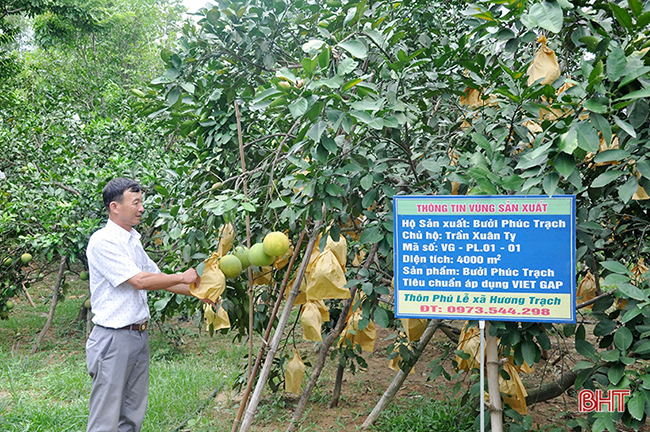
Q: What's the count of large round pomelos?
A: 4